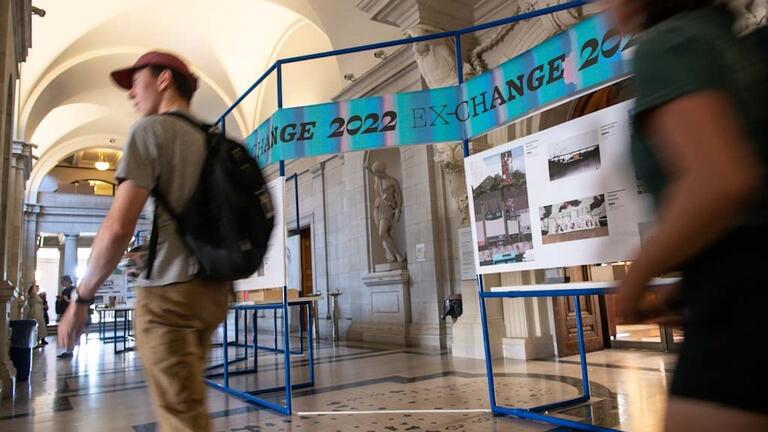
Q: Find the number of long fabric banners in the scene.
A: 1